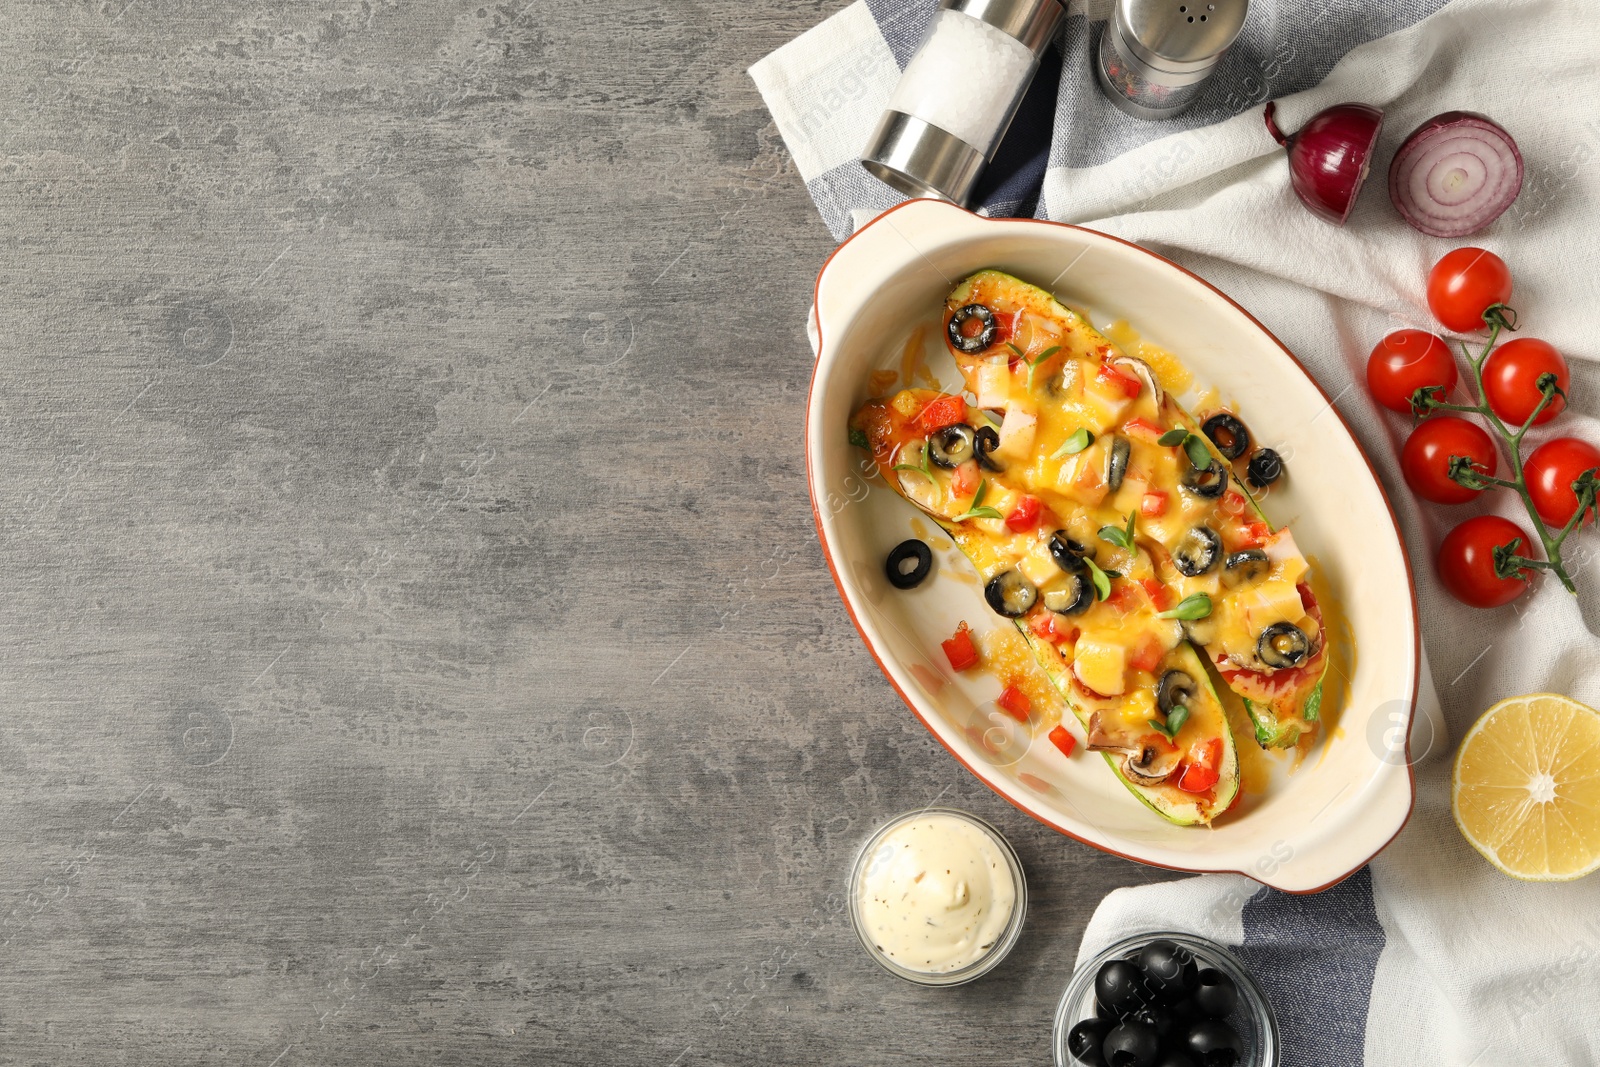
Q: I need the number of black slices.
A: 15